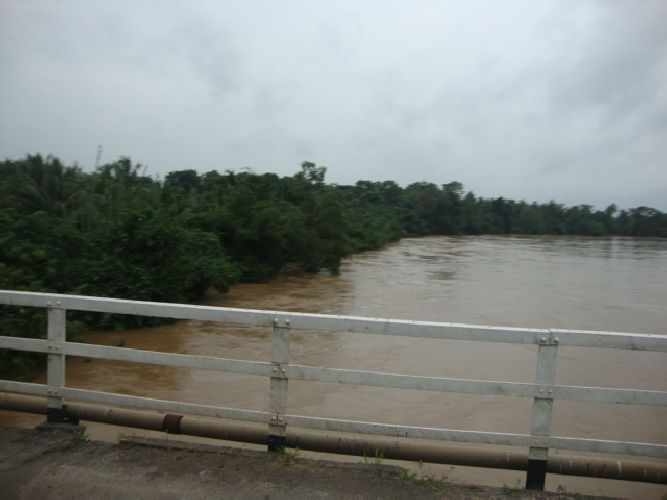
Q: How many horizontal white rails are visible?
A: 3